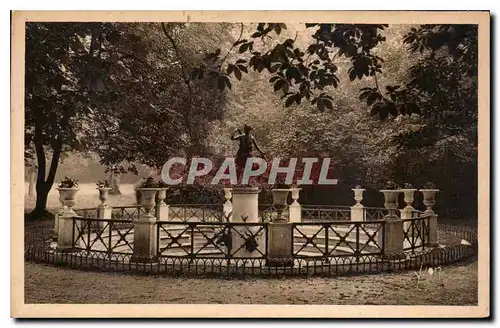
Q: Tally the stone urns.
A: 11